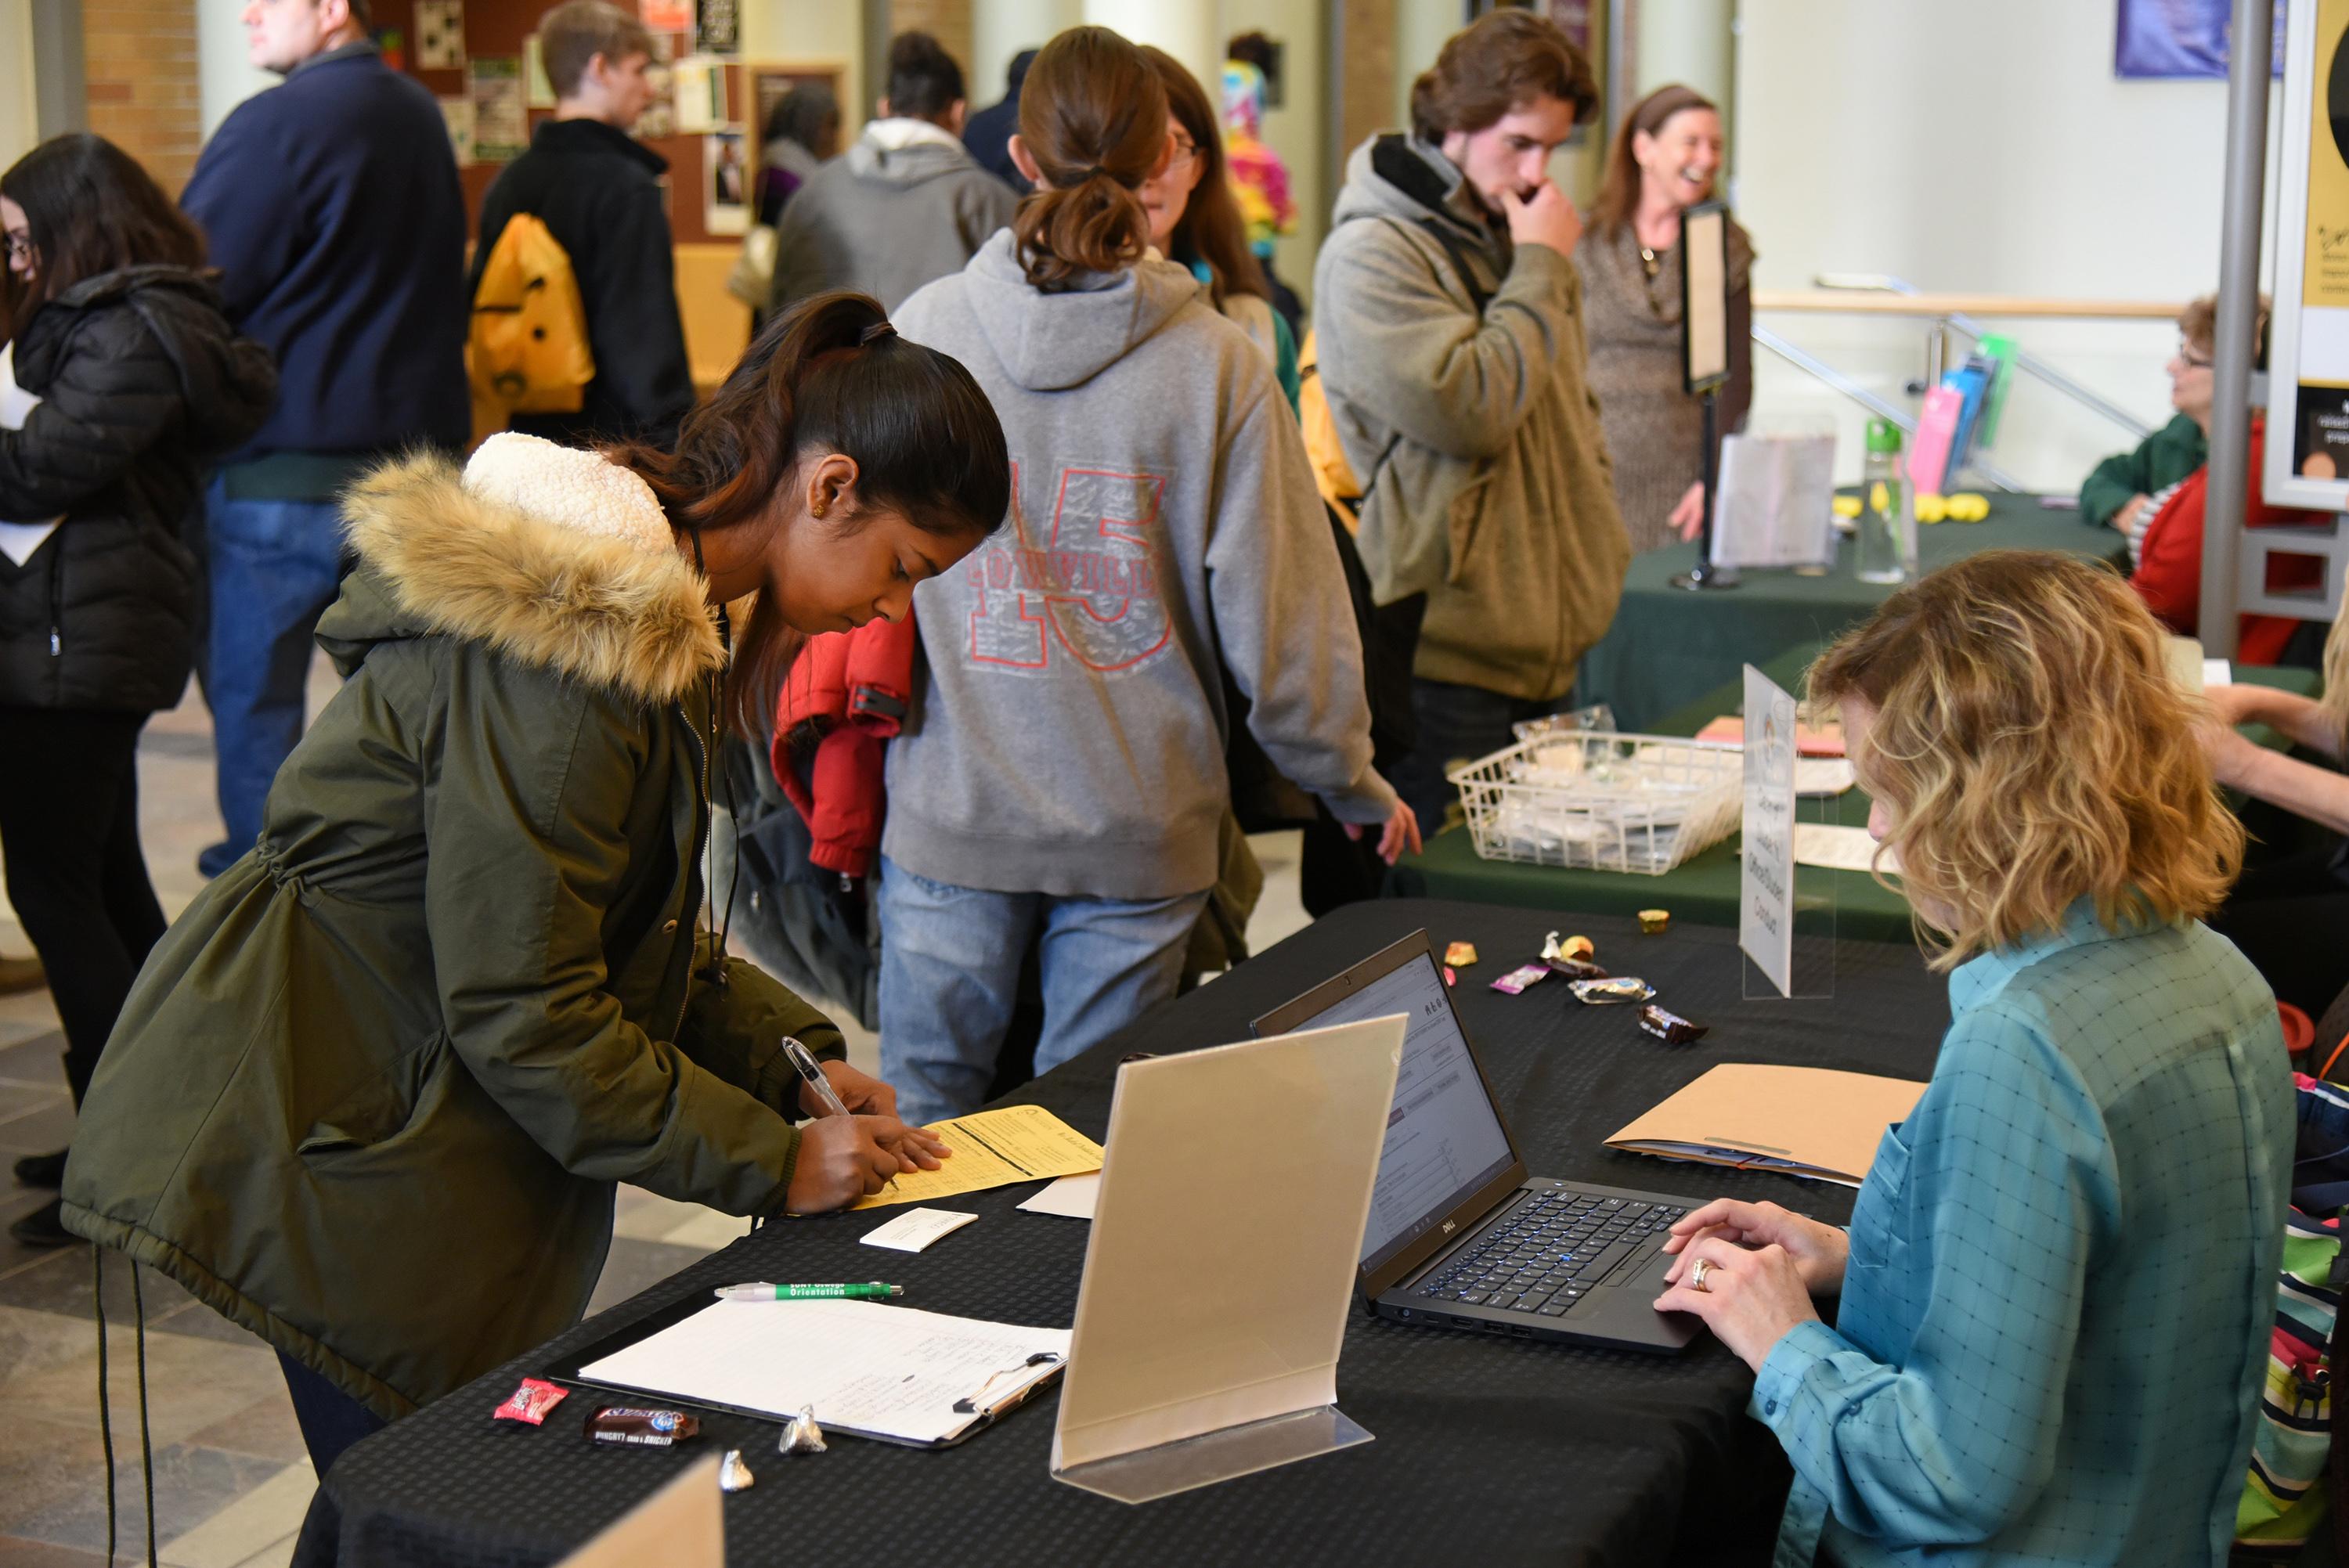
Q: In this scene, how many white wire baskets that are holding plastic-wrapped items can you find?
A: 1